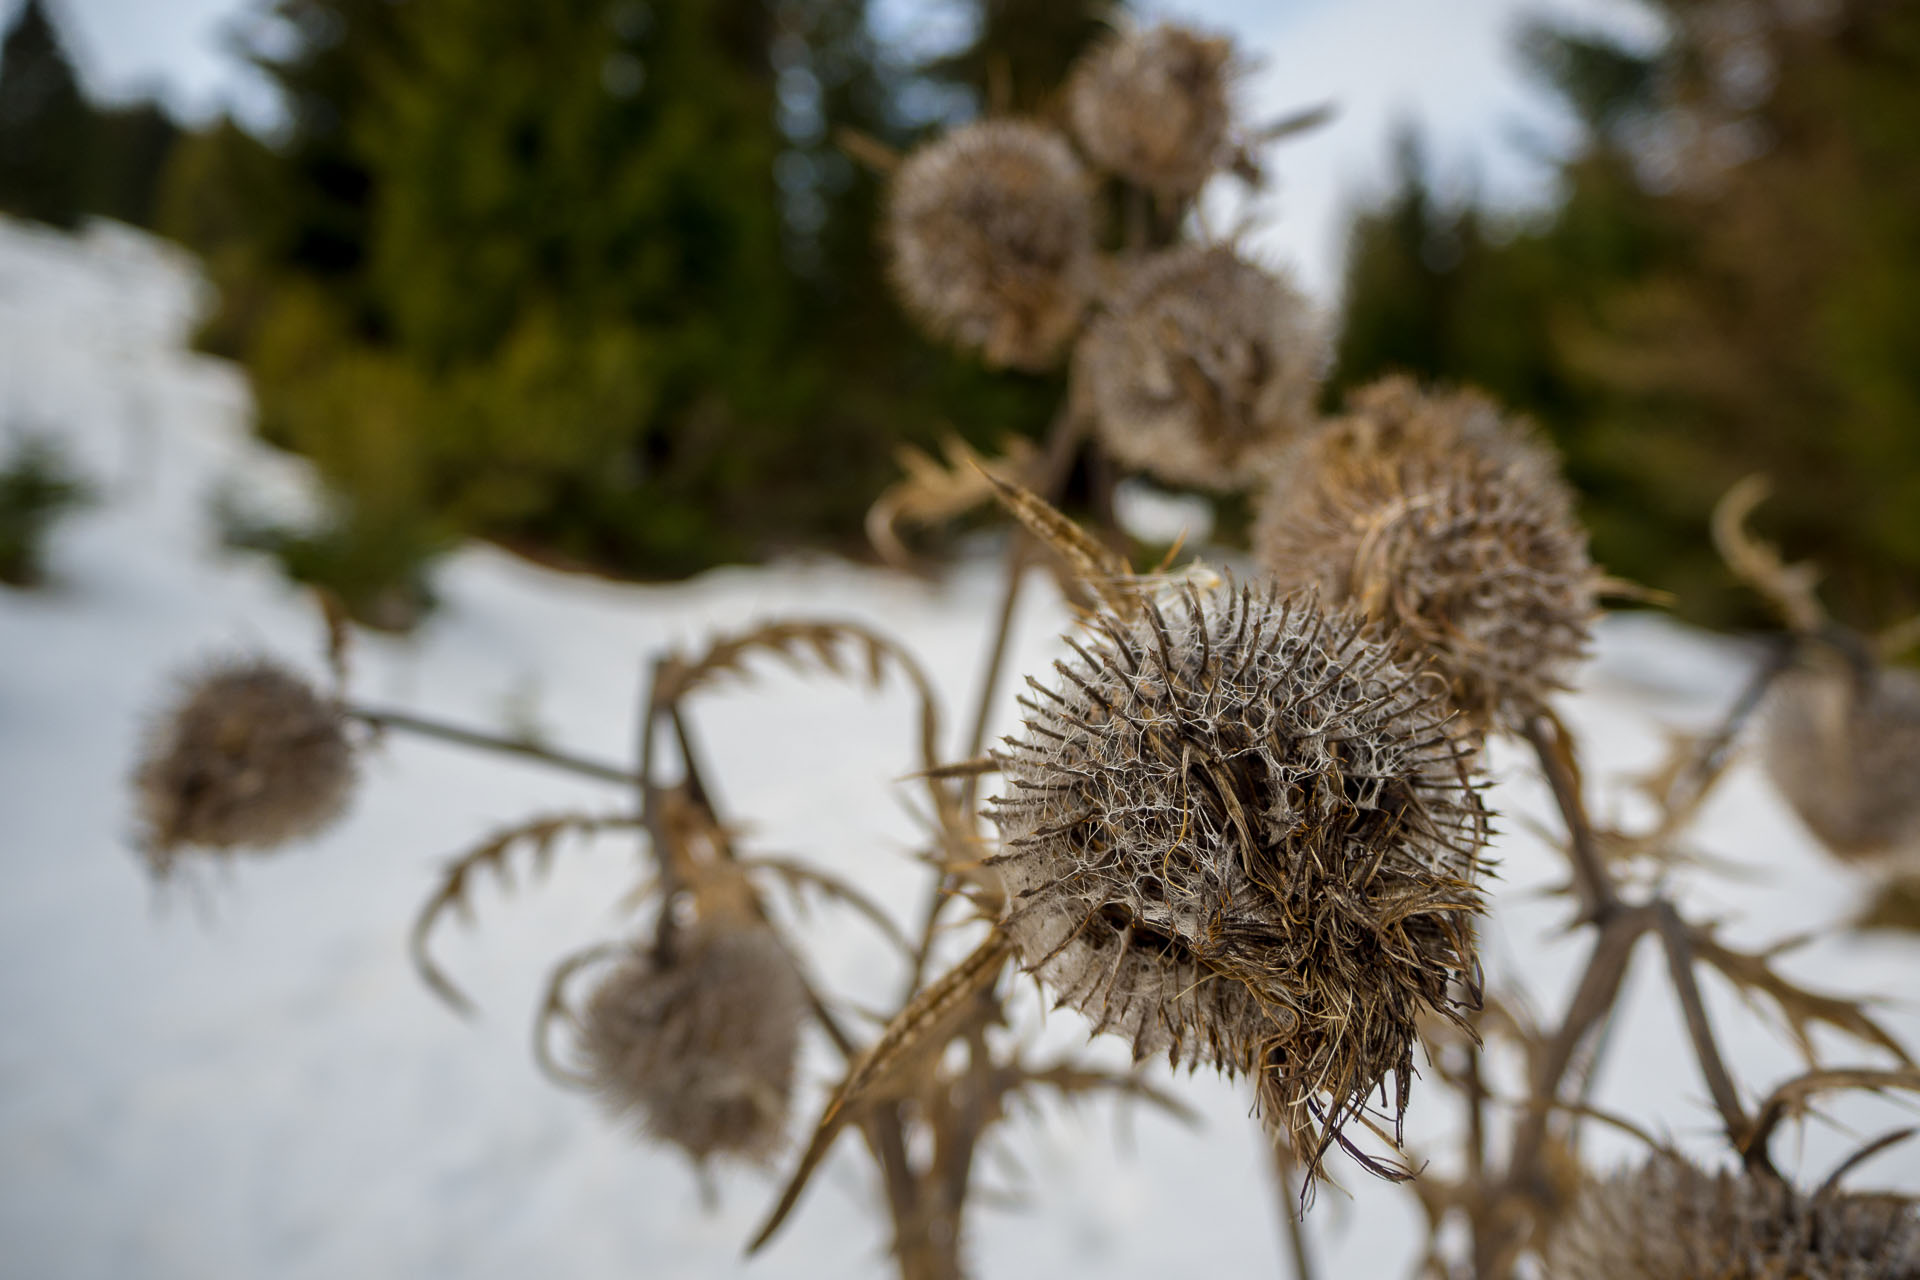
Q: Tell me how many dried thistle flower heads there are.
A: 9